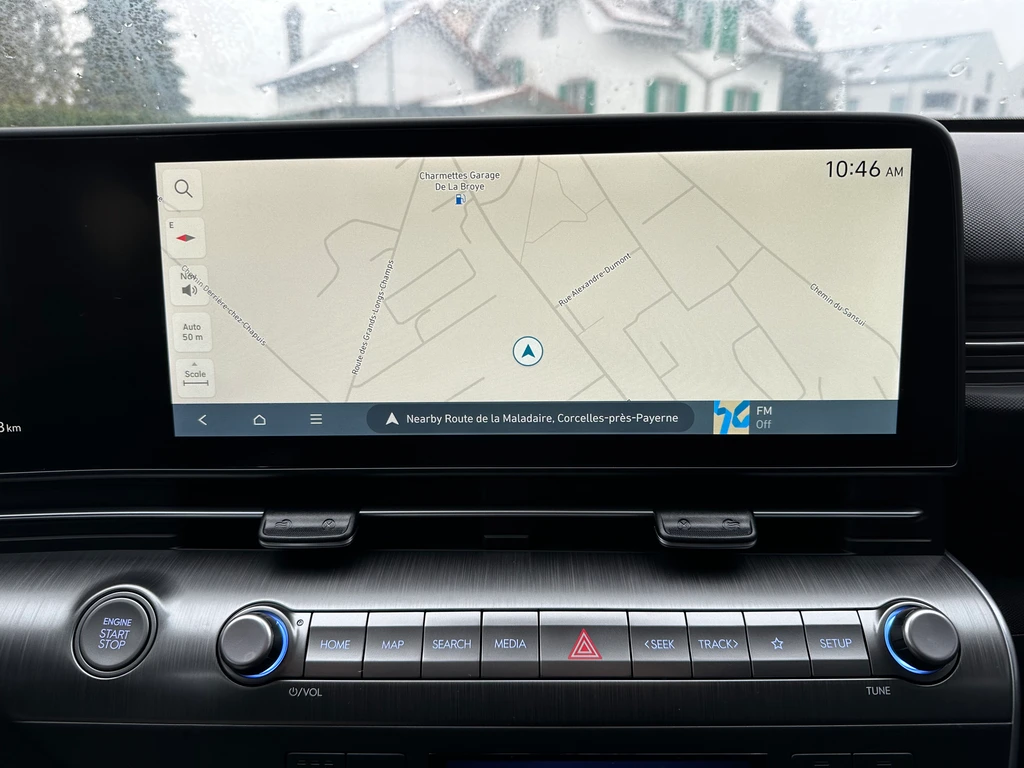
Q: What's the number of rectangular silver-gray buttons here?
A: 9